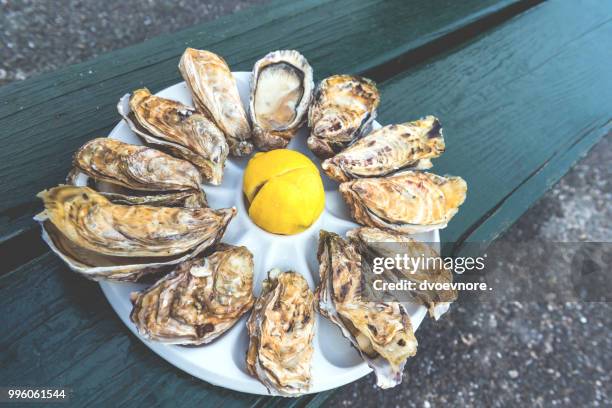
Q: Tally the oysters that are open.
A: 1